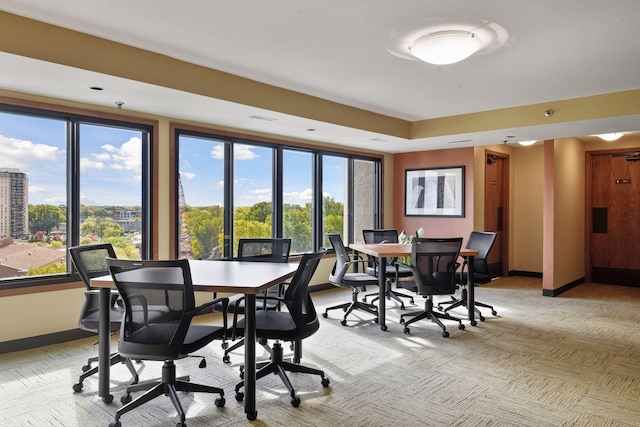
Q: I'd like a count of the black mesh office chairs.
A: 8